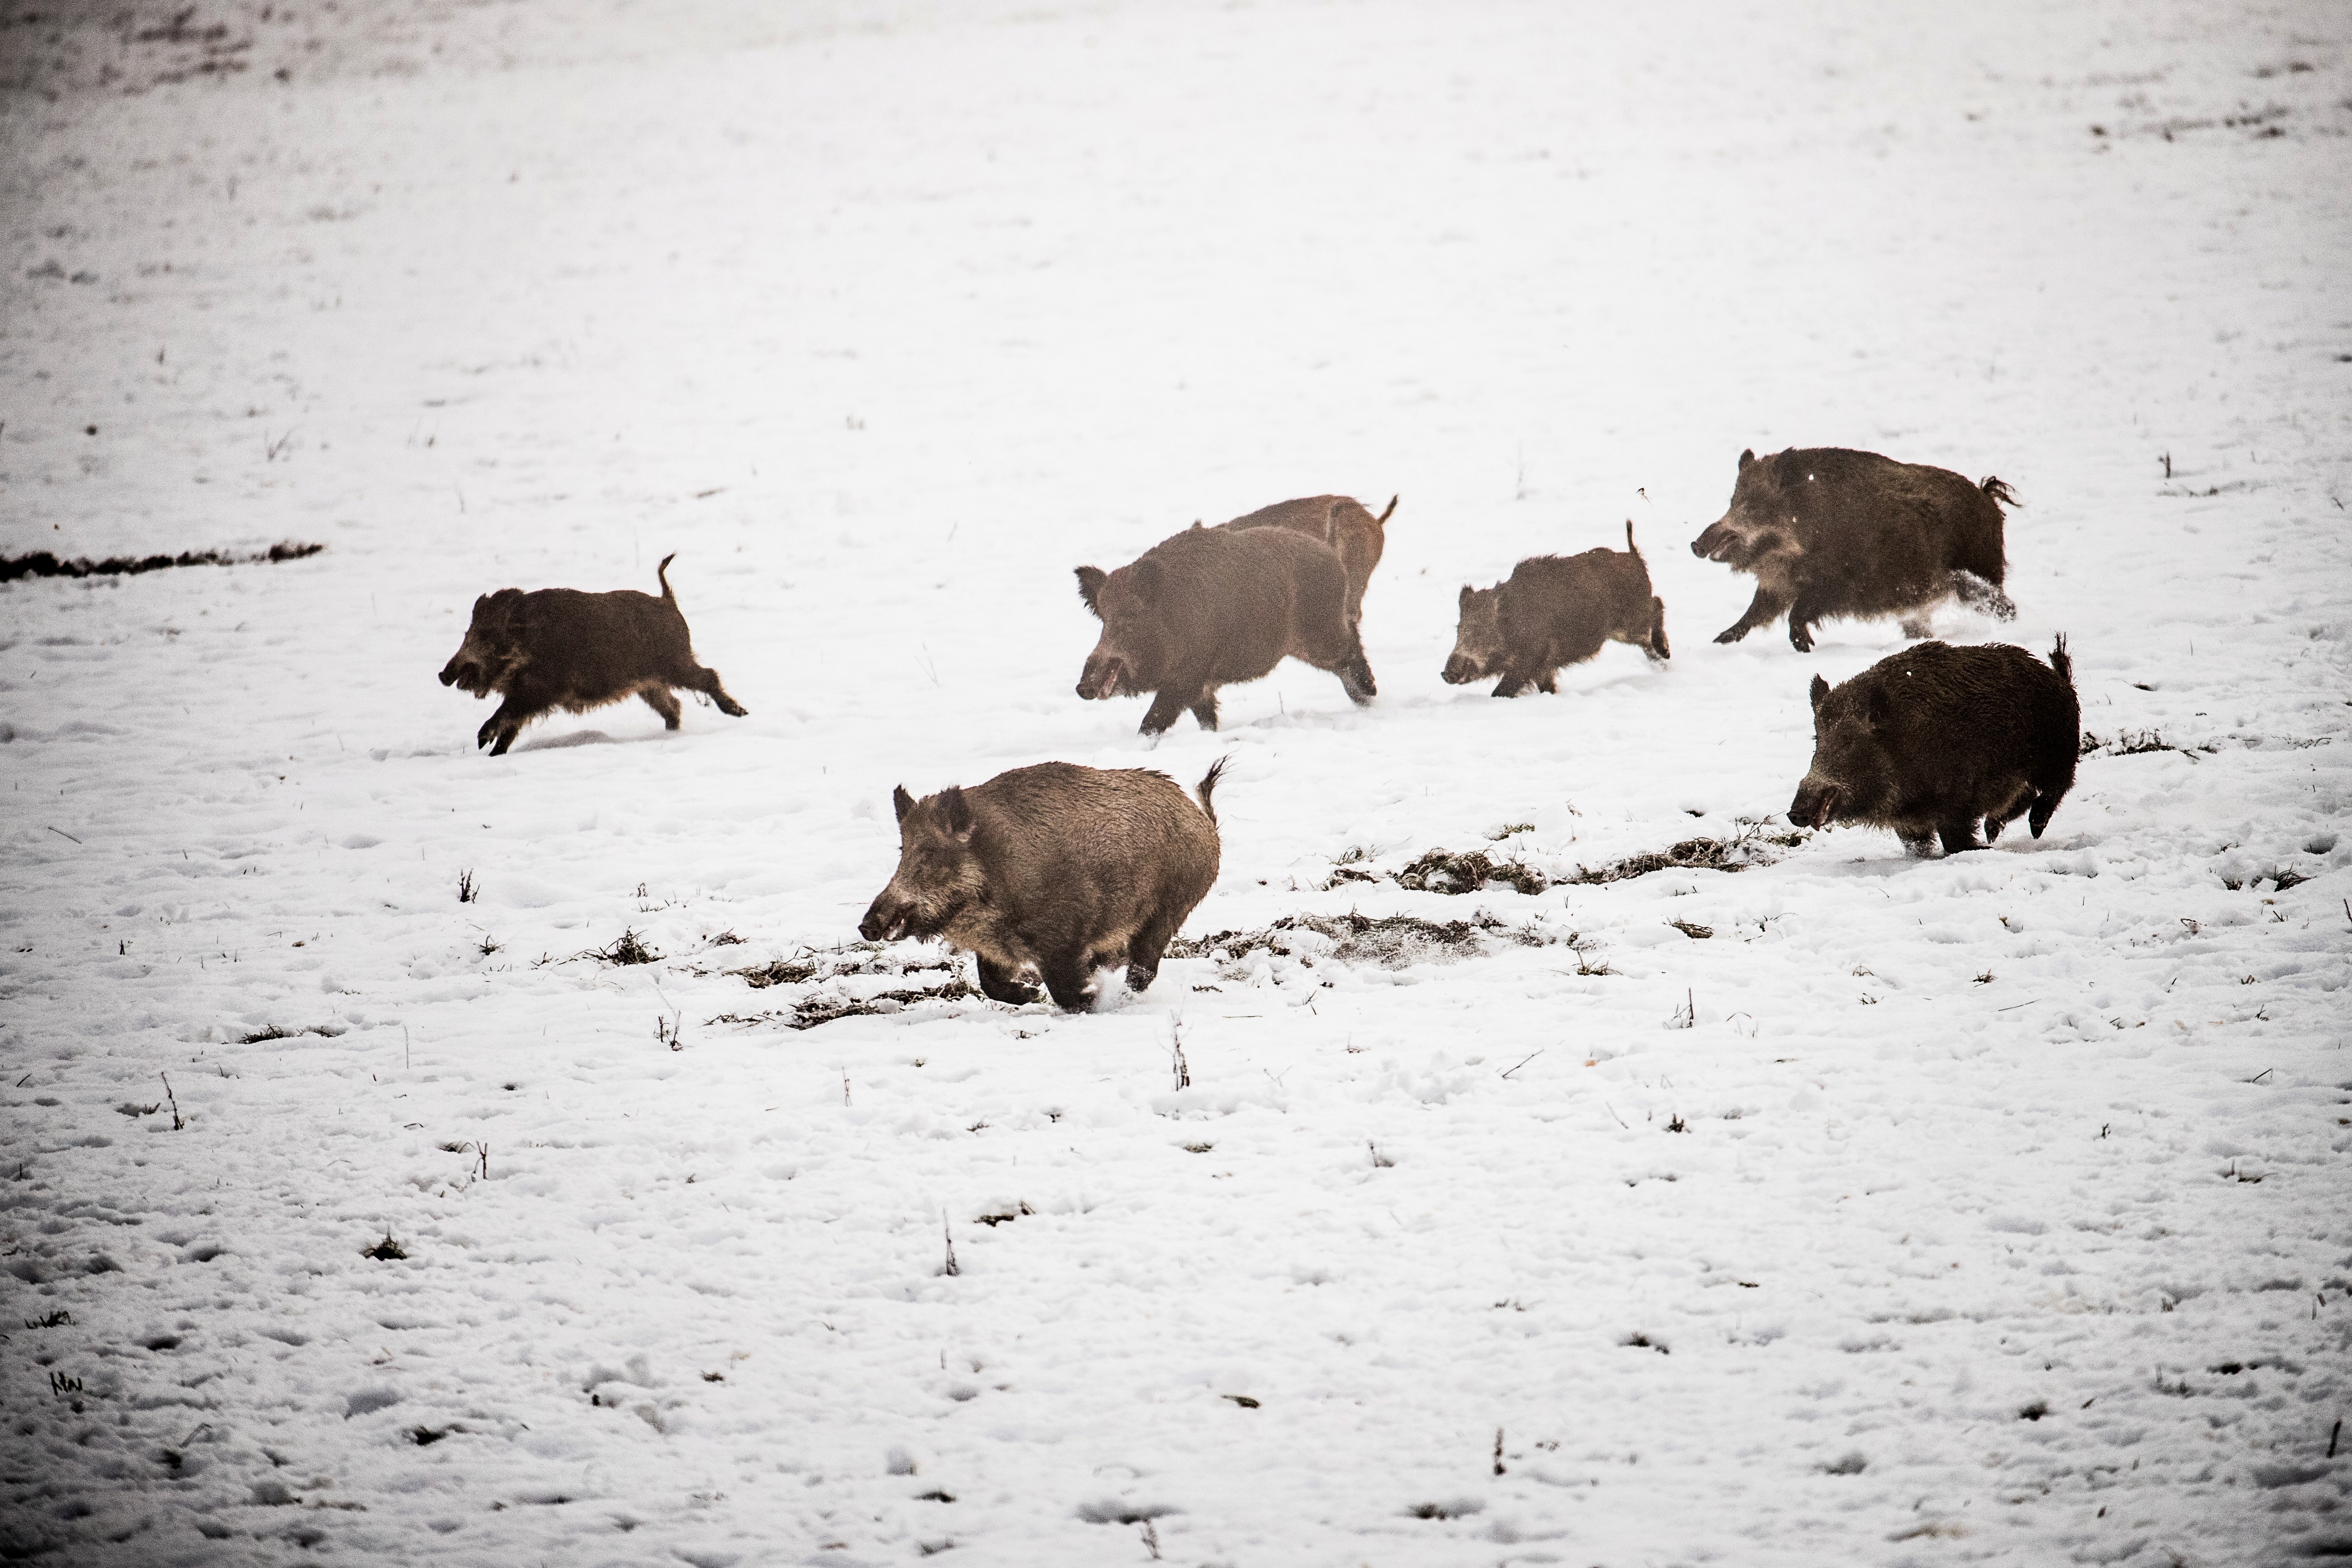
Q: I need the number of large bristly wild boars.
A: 7